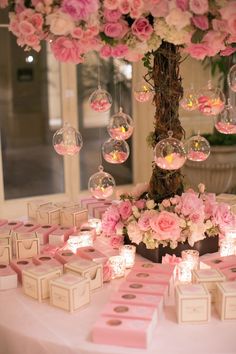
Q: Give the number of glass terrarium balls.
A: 12